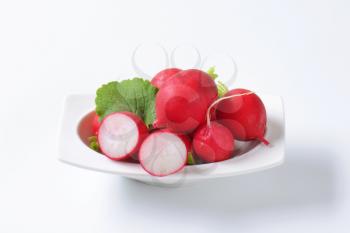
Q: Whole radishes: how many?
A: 4